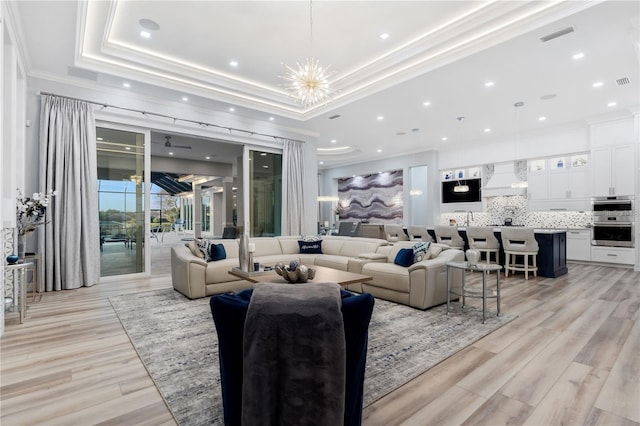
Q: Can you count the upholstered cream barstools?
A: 5